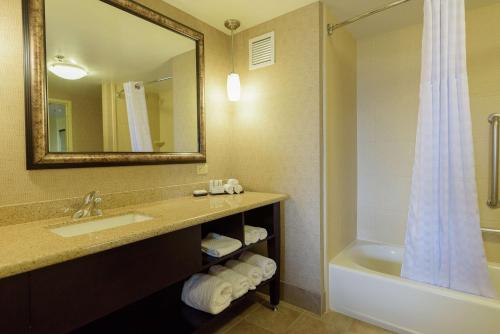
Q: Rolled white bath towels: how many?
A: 4